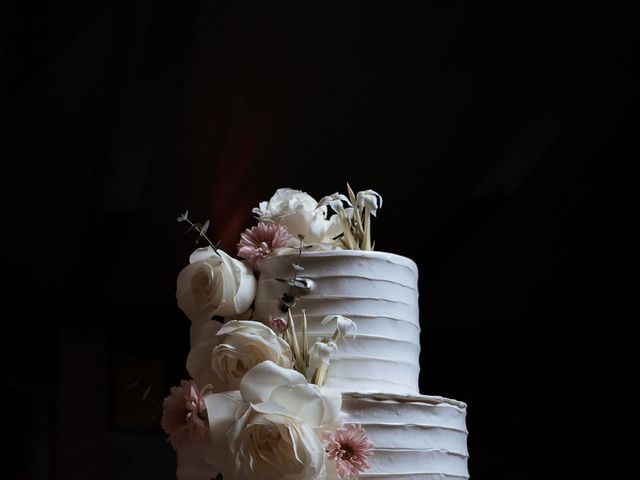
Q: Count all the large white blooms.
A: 4